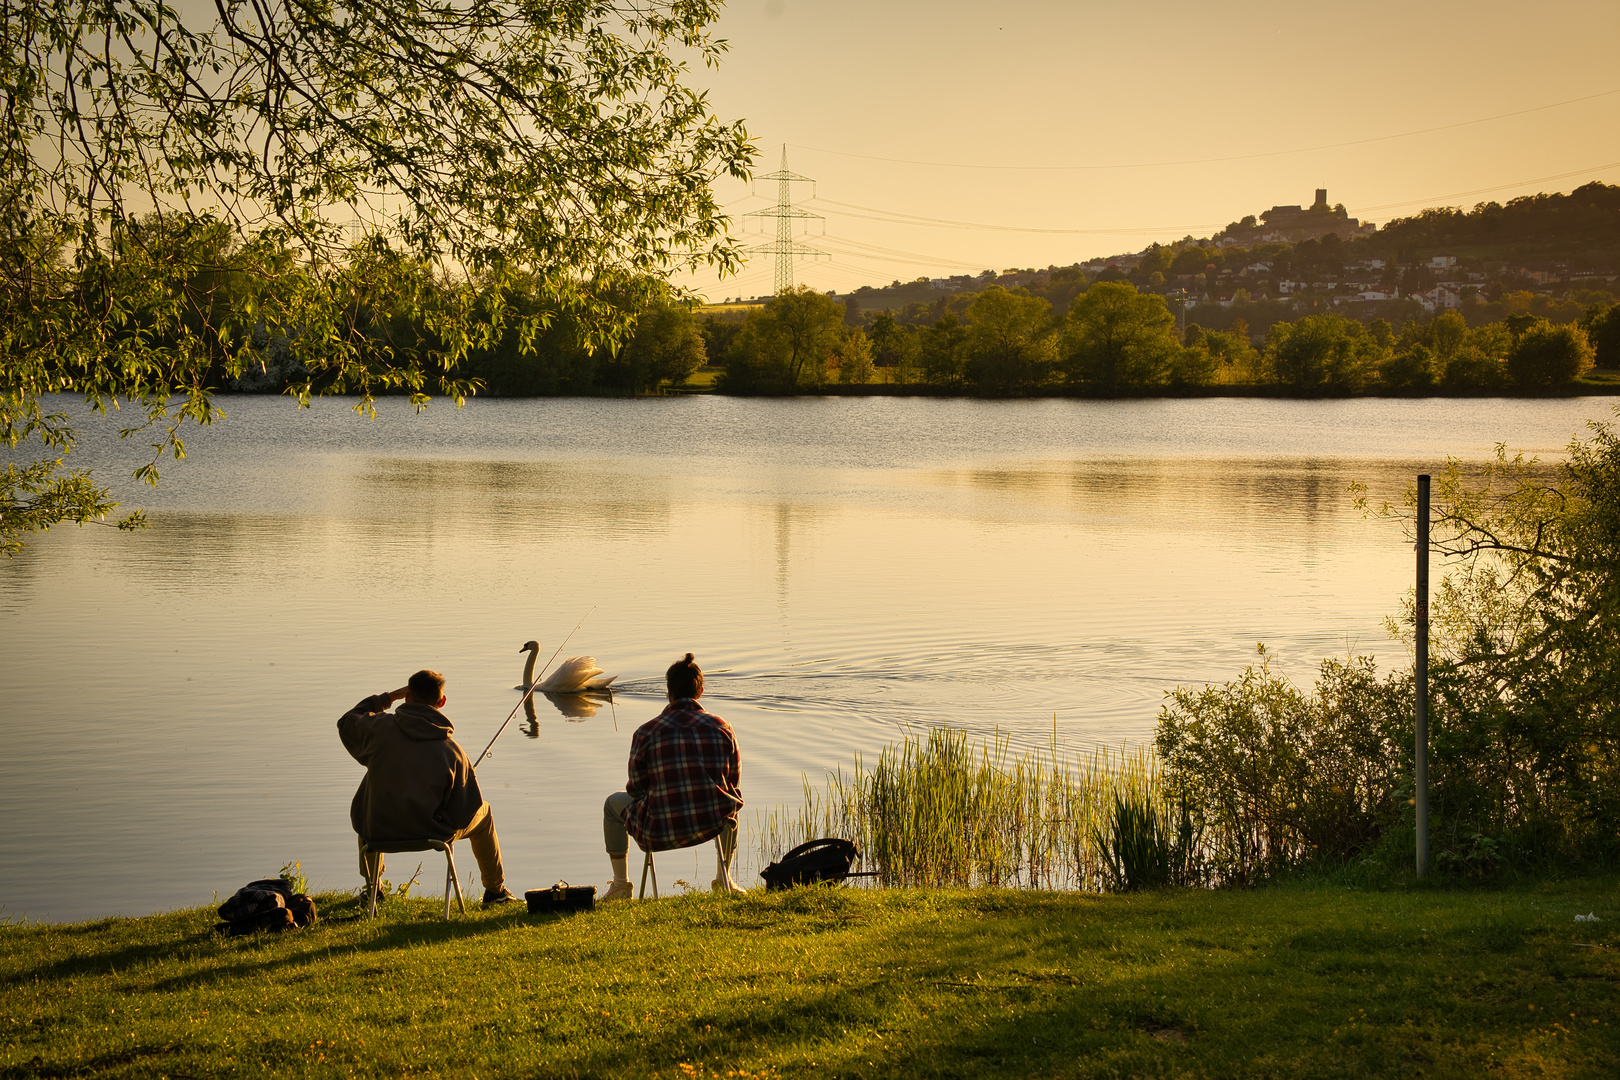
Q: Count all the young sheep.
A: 0